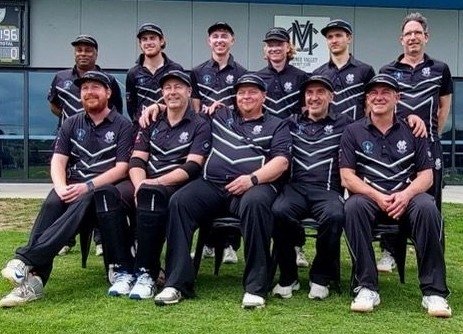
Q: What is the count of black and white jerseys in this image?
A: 11